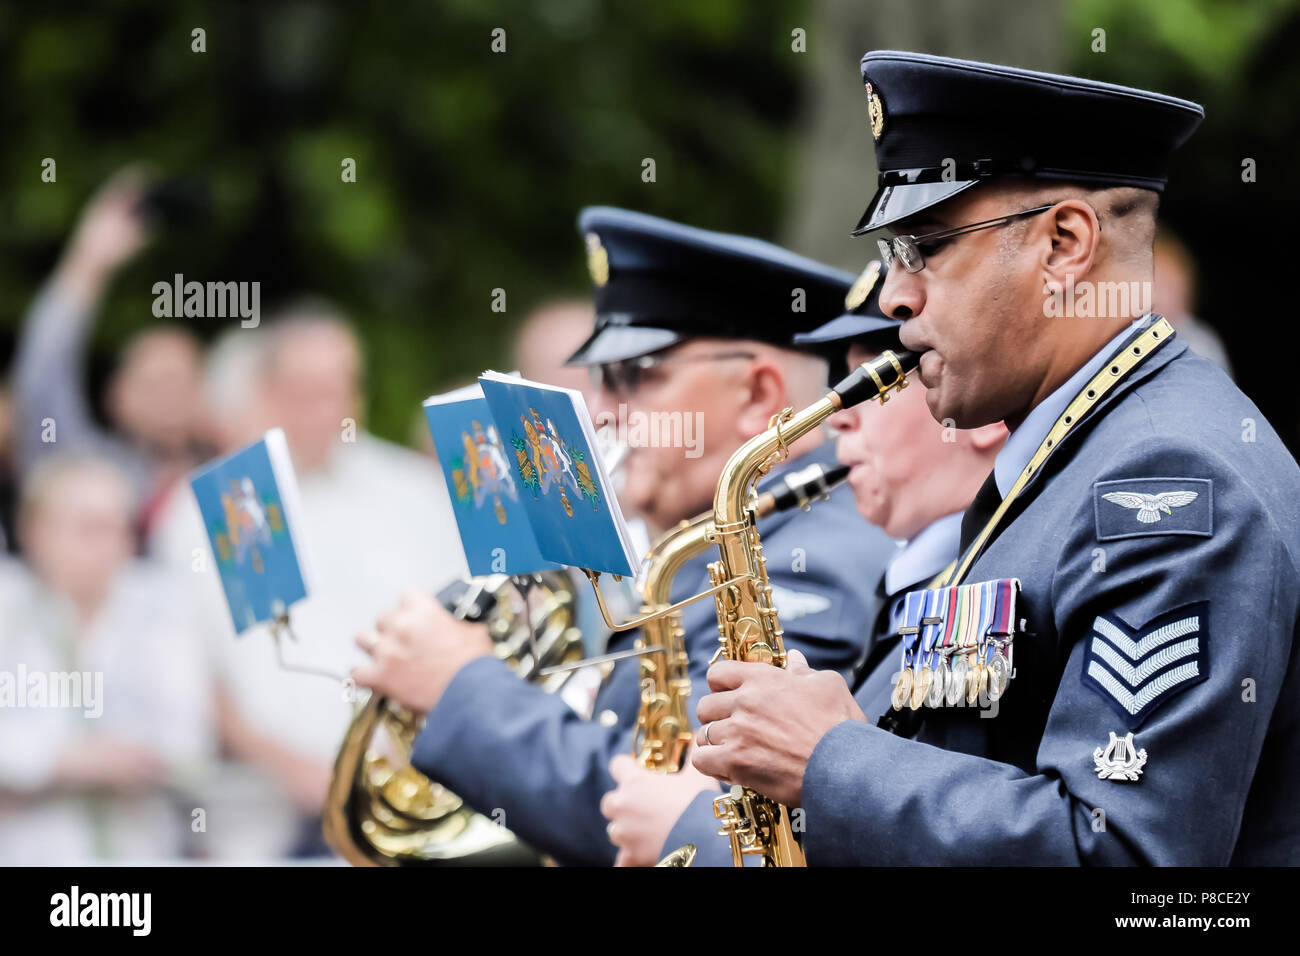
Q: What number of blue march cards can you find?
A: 3